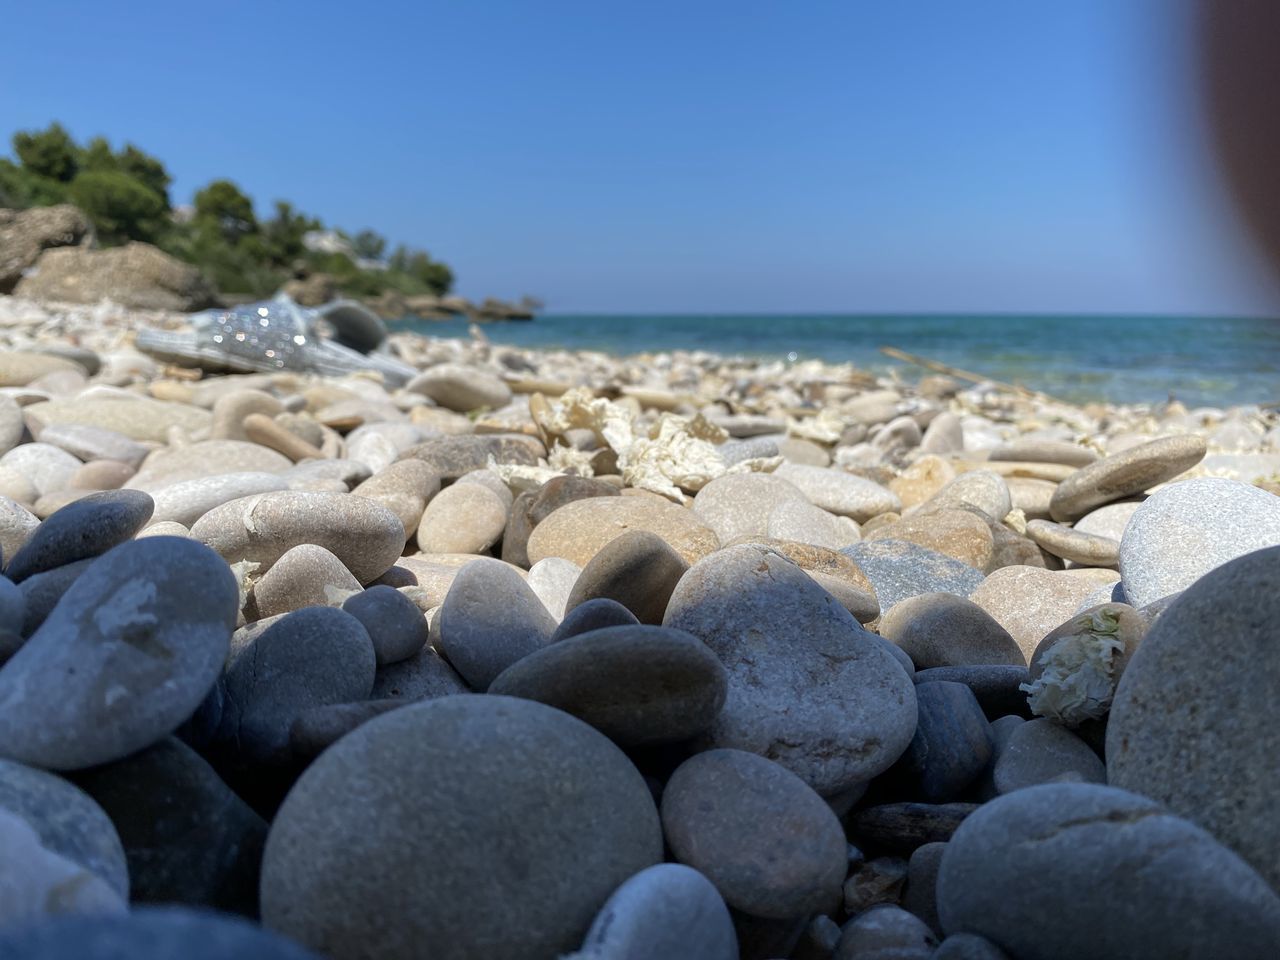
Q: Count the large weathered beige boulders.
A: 2